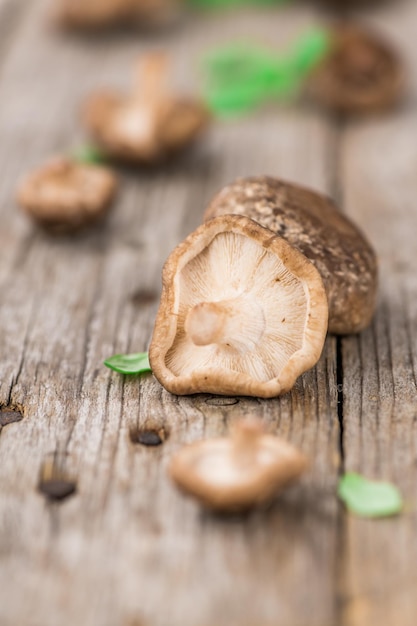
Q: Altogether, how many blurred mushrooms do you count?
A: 5